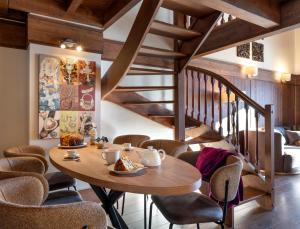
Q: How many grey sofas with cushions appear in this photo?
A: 1